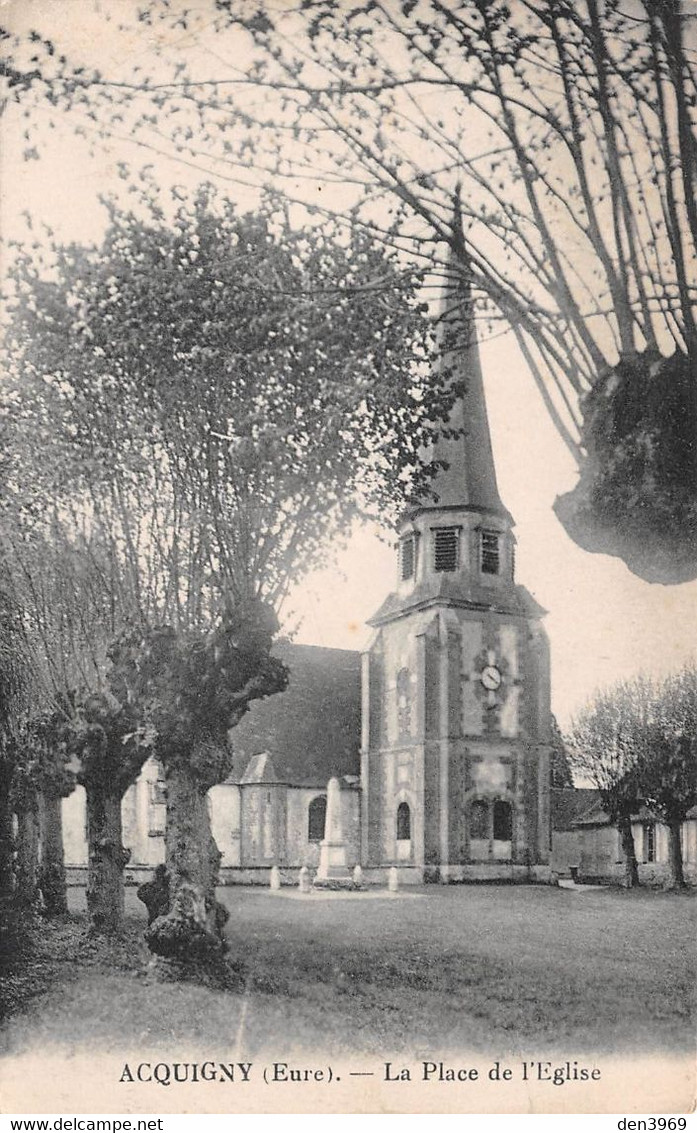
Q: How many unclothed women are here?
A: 0